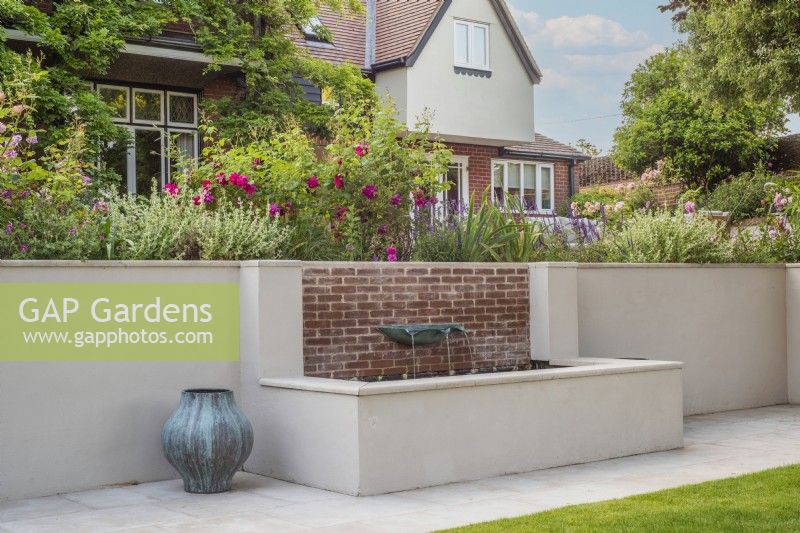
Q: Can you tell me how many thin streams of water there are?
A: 3